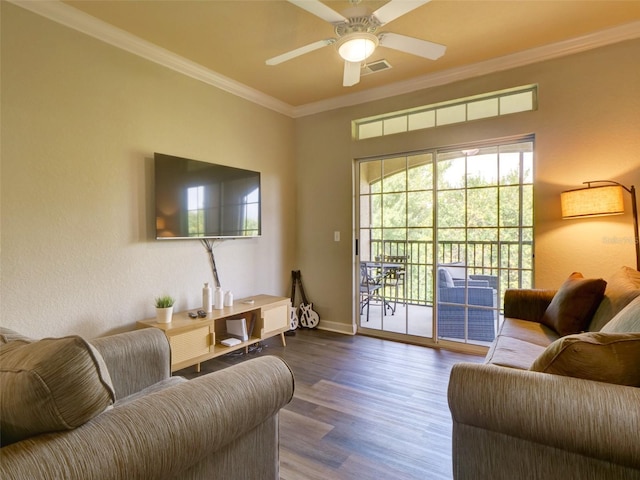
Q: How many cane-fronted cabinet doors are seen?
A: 2